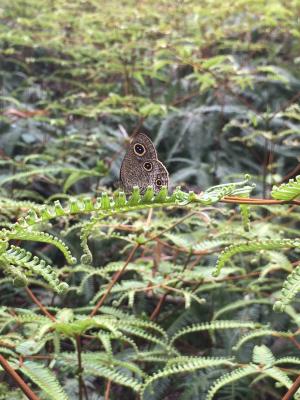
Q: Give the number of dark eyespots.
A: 3